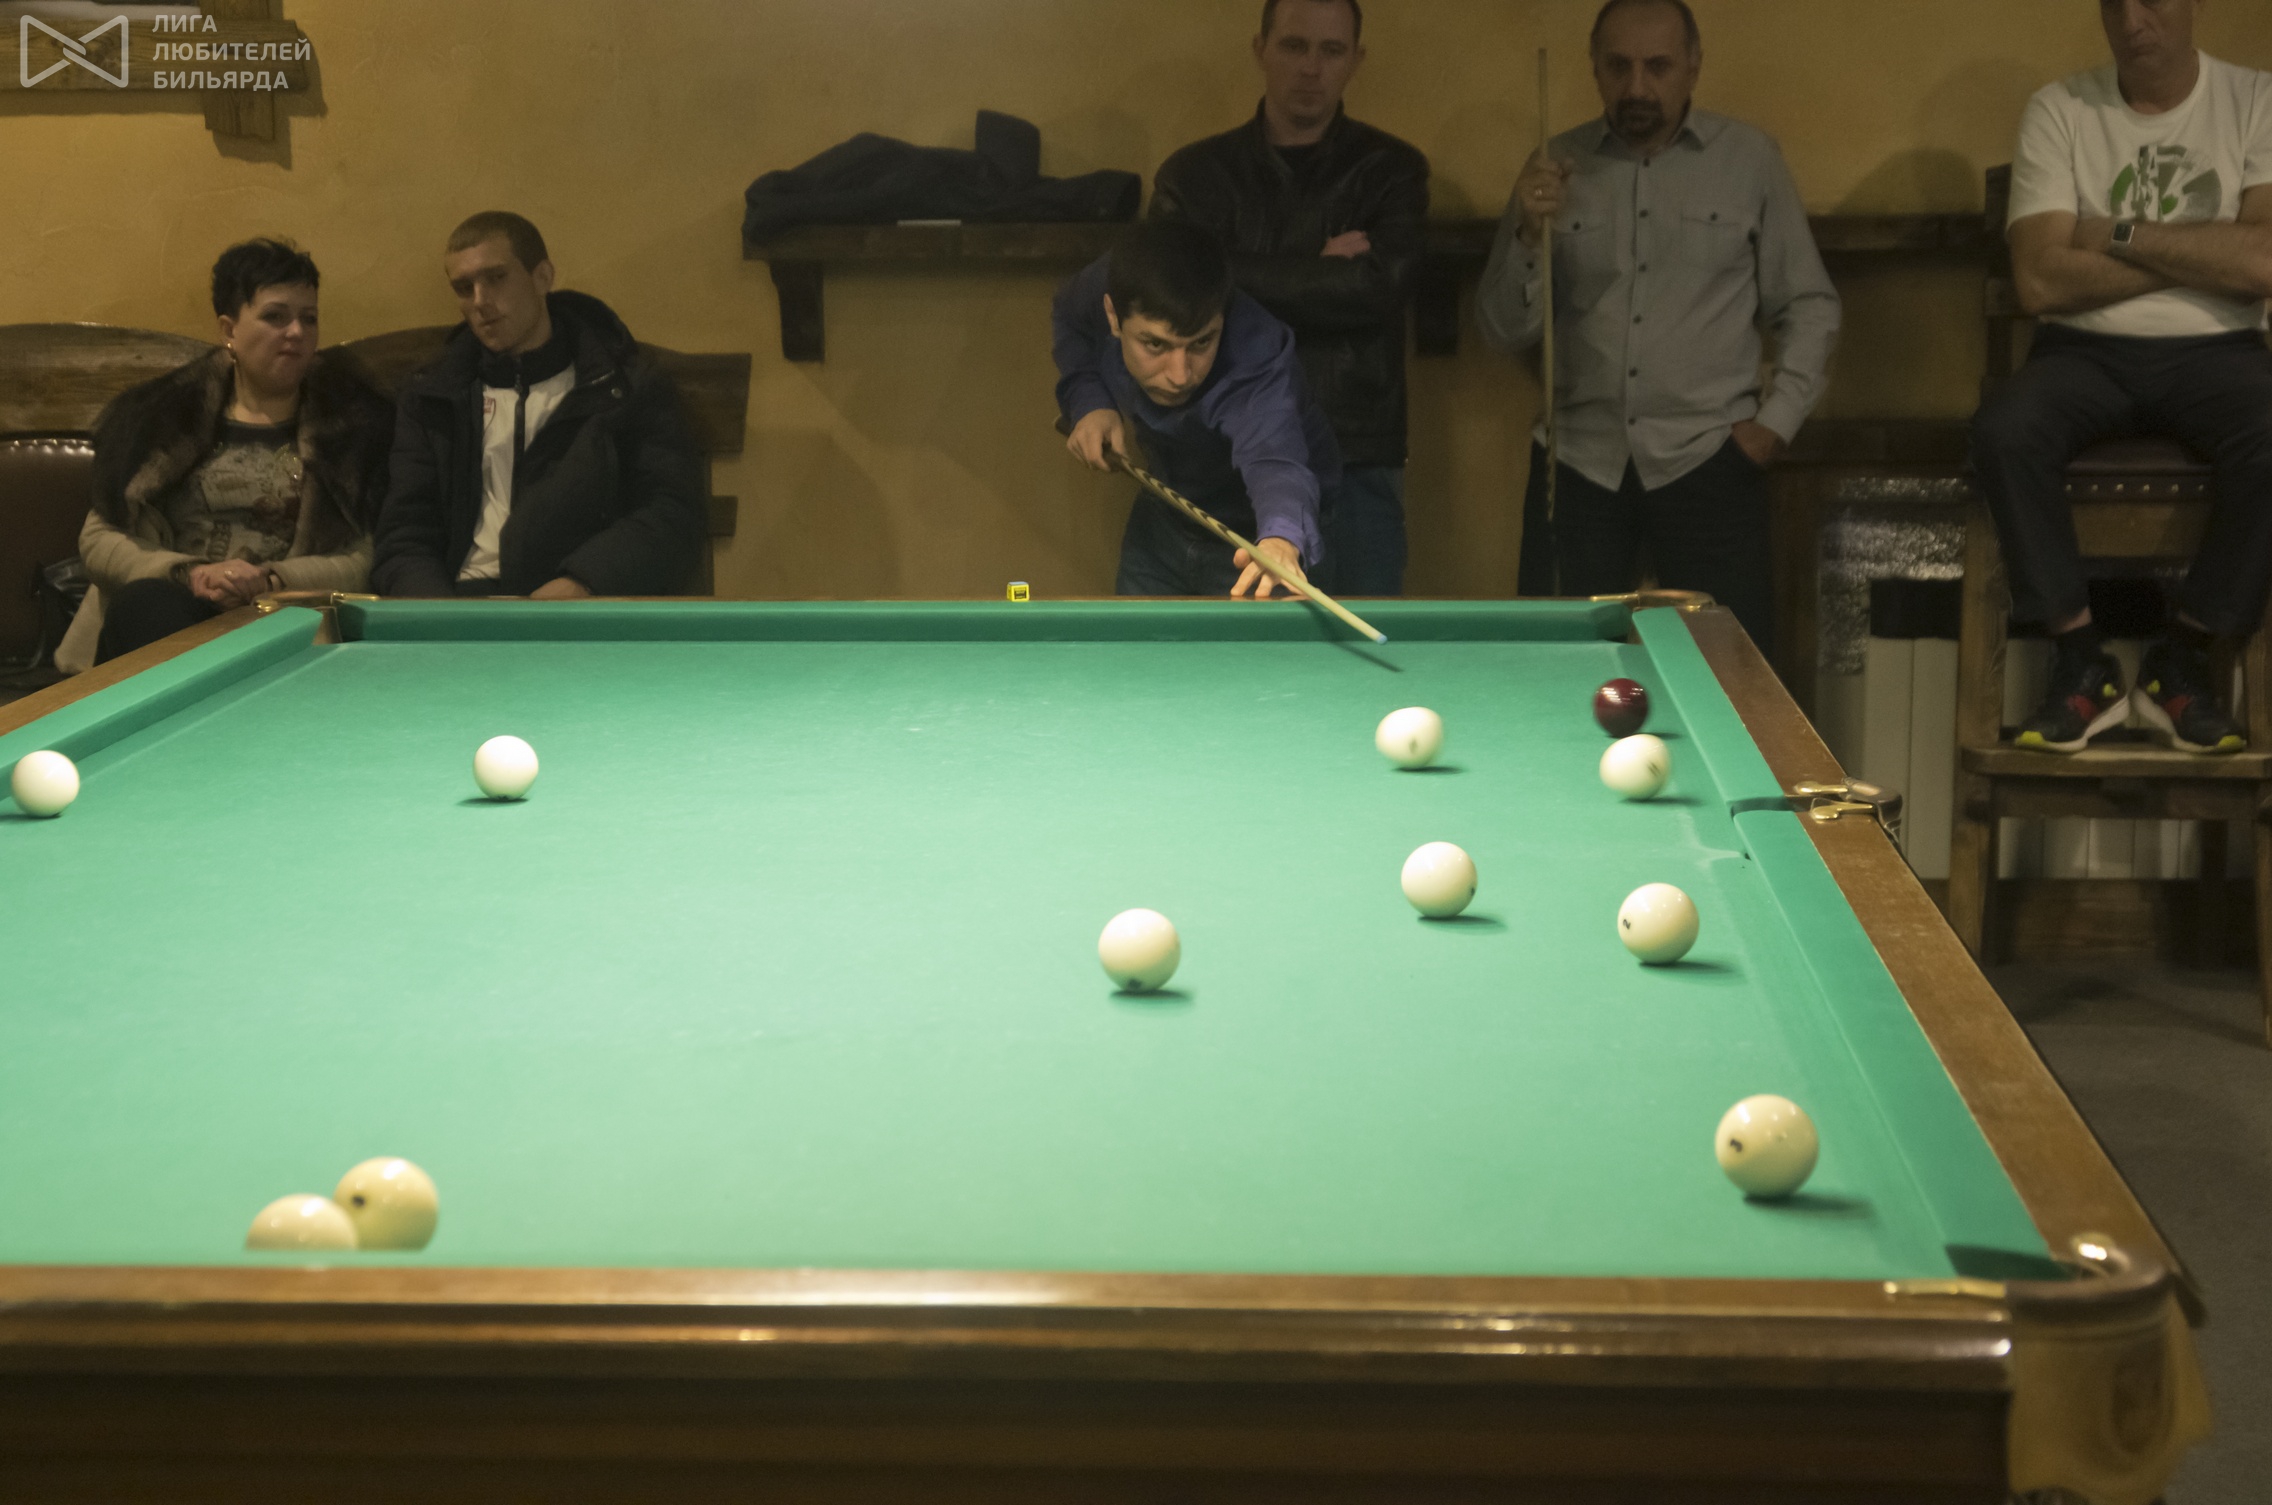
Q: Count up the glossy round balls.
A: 11